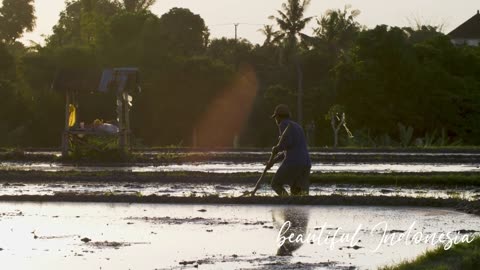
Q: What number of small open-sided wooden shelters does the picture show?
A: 1